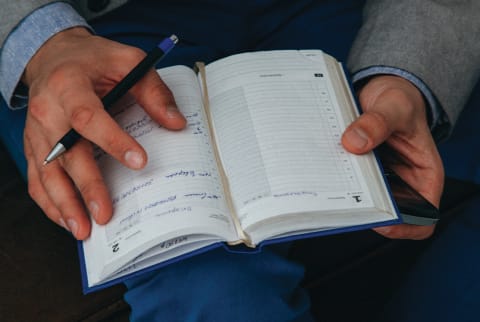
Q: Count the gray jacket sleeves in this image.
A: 2